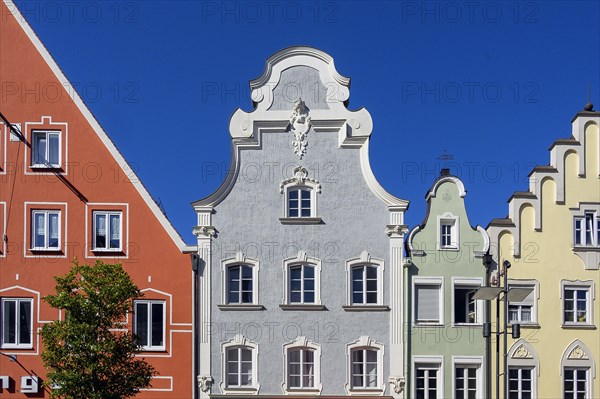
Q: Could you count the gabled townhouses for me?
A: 4